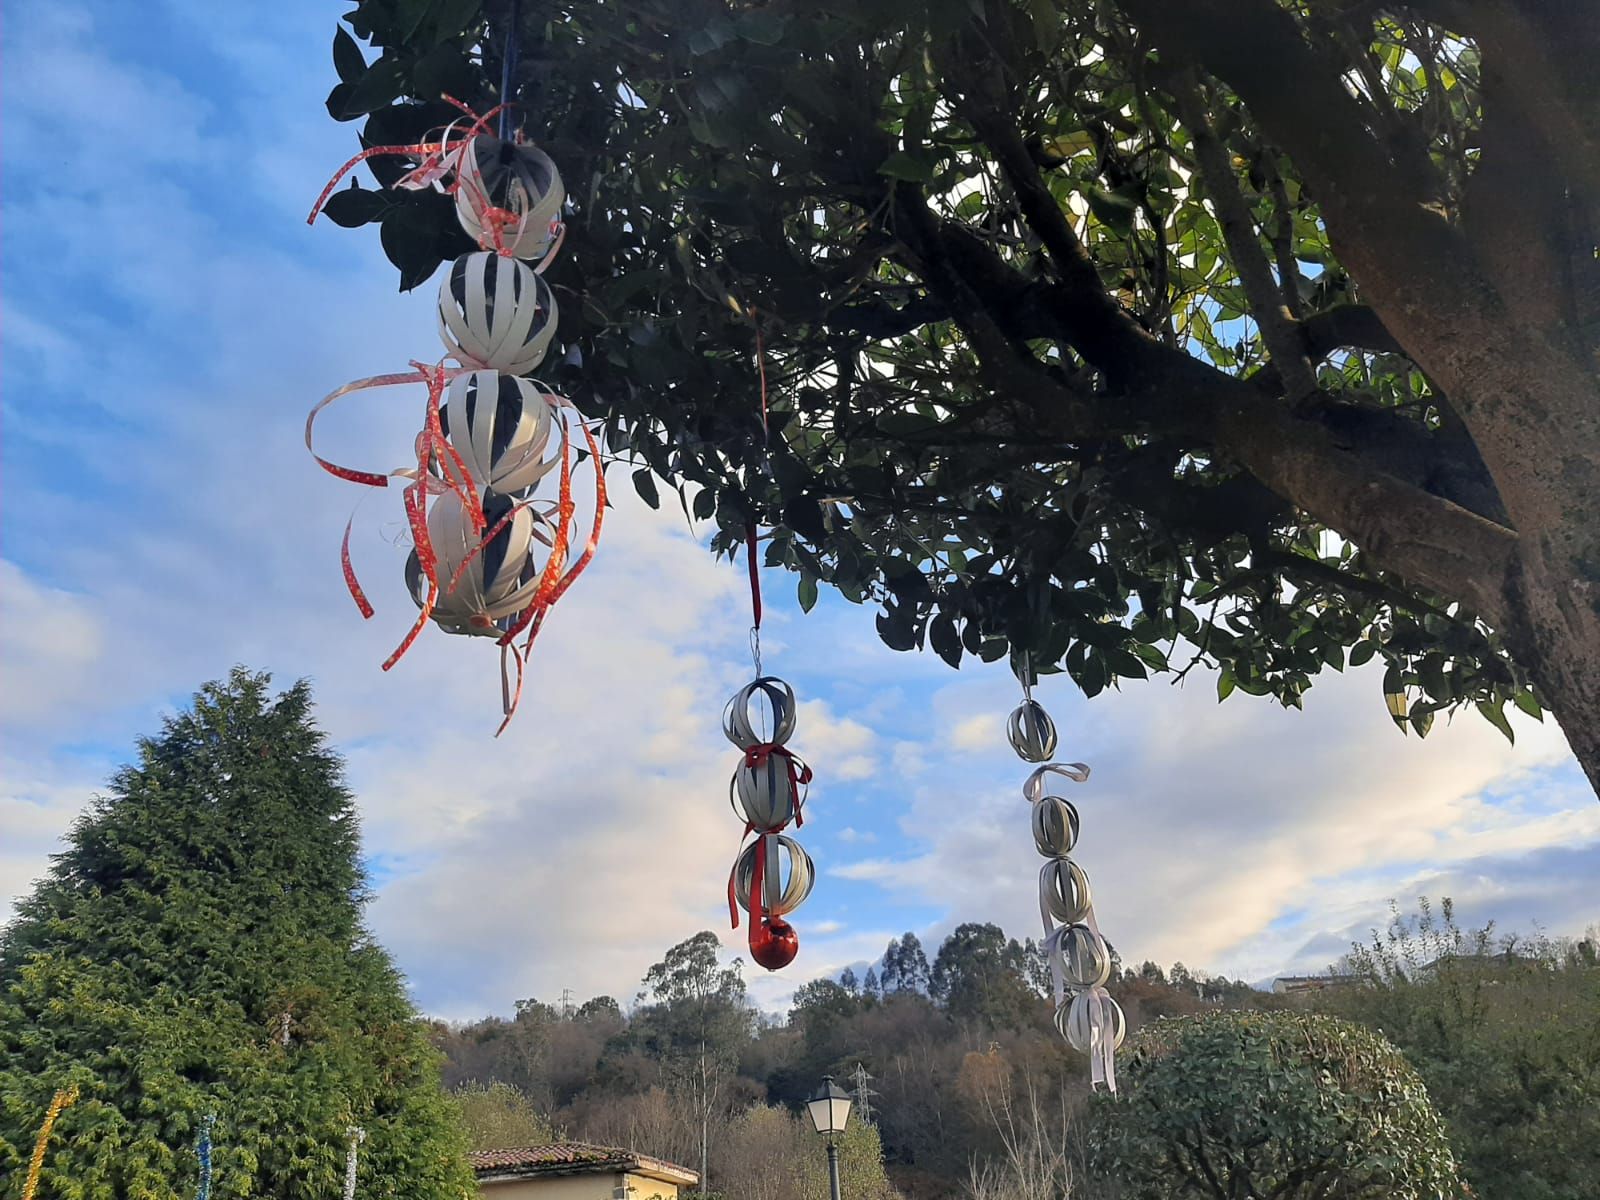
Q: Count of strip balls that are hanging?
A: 12